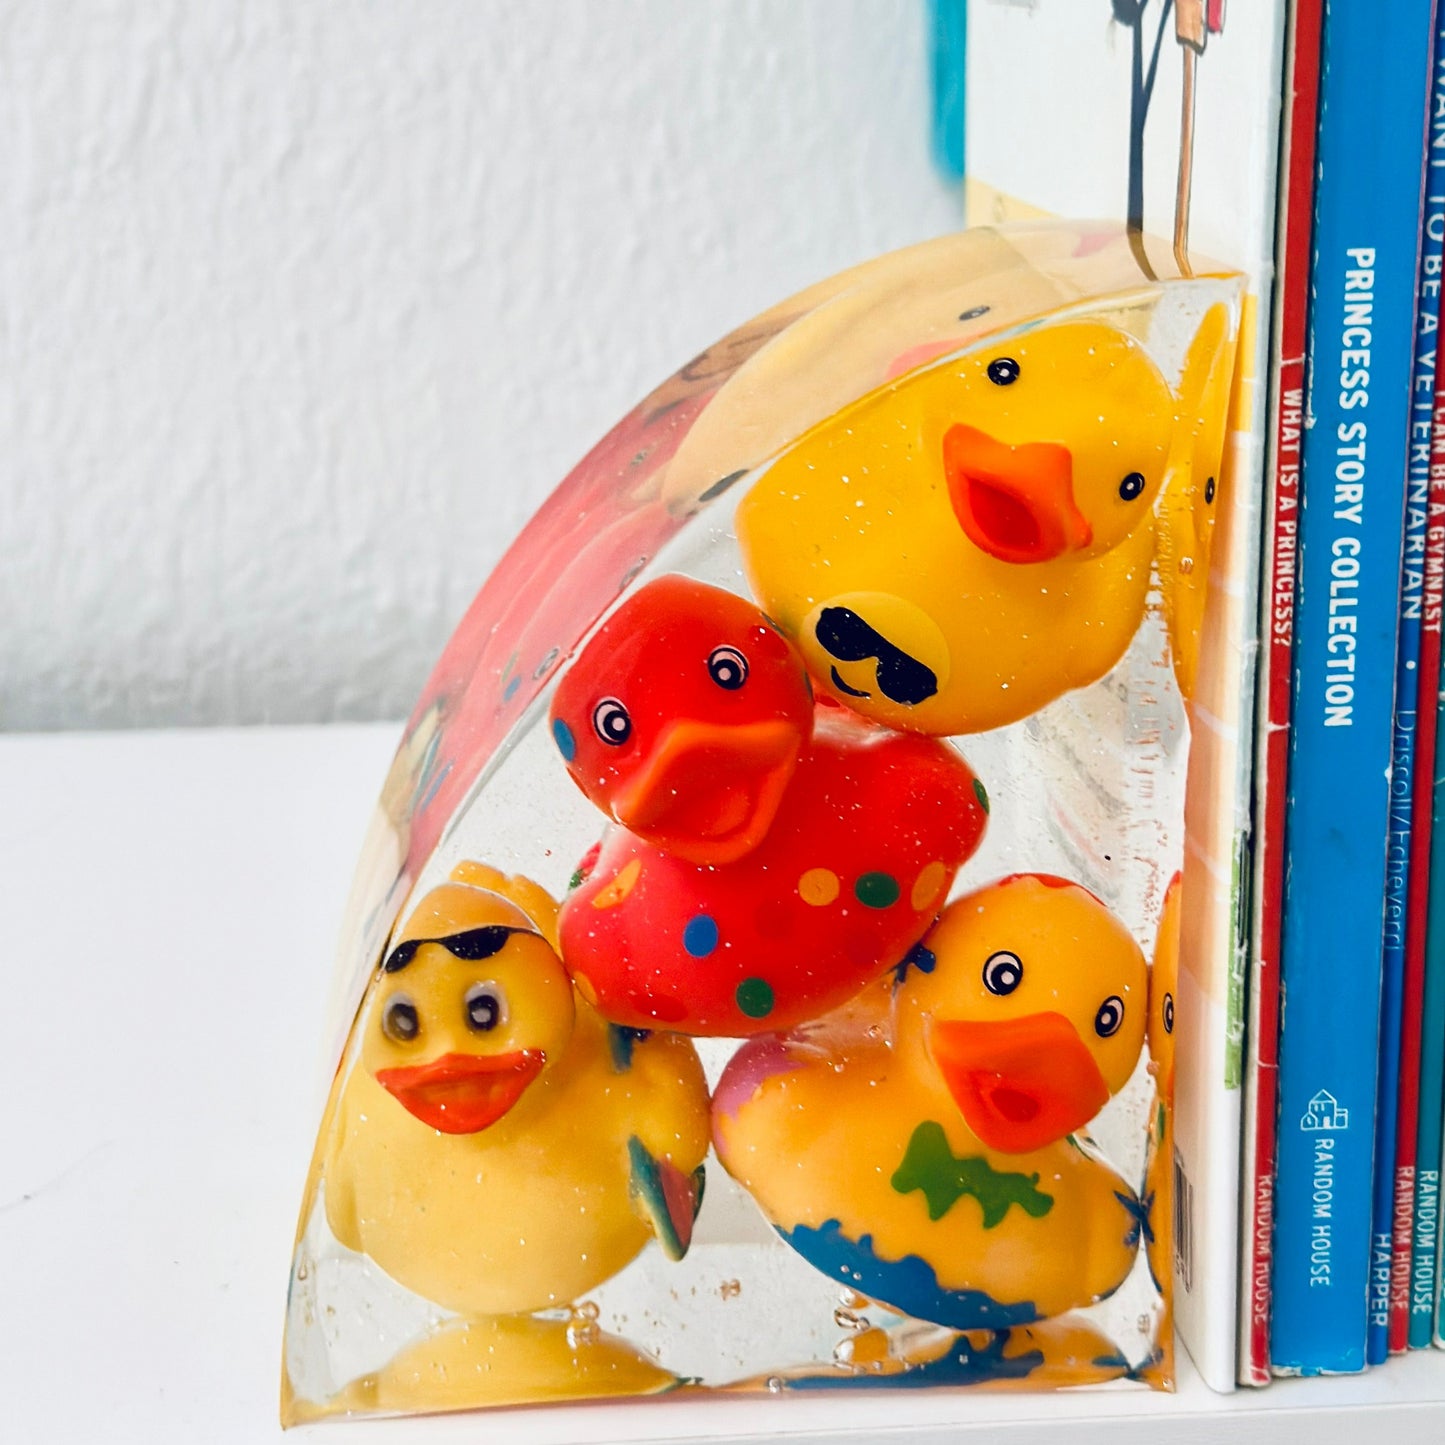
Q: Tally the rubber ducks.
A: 4